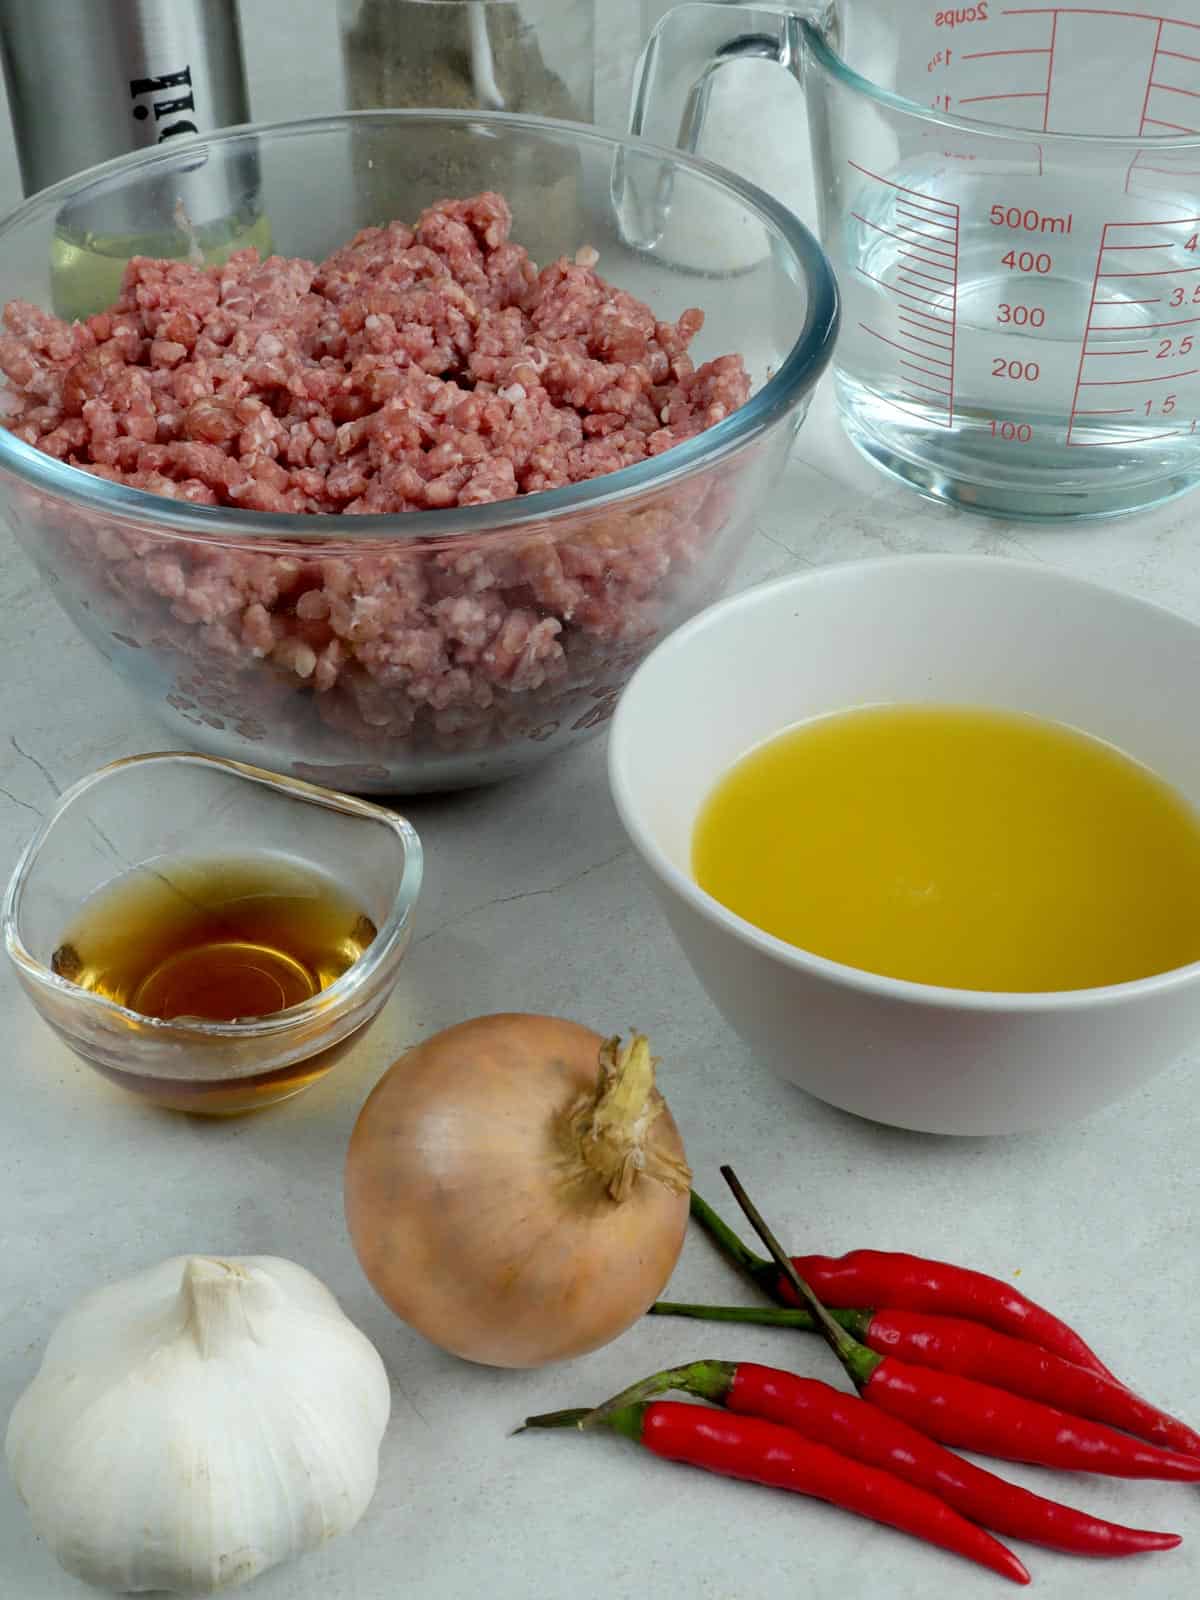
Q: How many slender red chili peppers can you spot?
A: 5